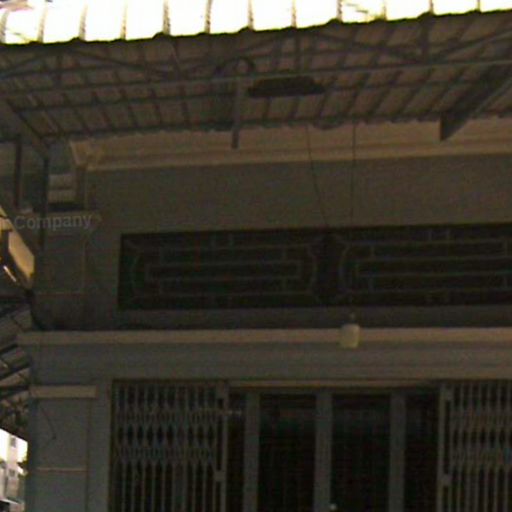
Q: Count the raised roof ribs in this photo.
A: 12